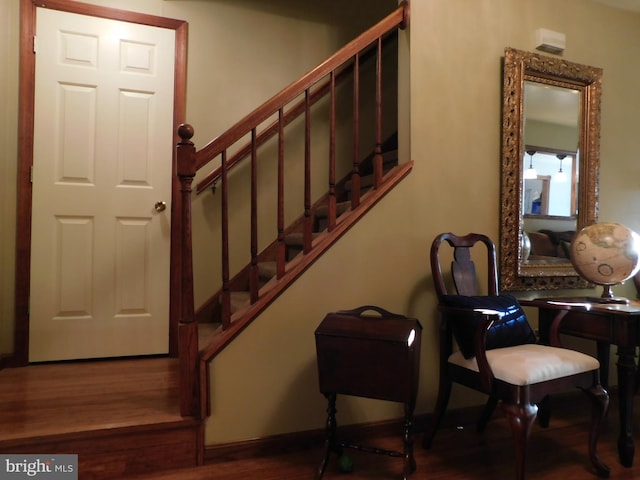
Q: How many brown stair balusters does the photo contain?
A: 7